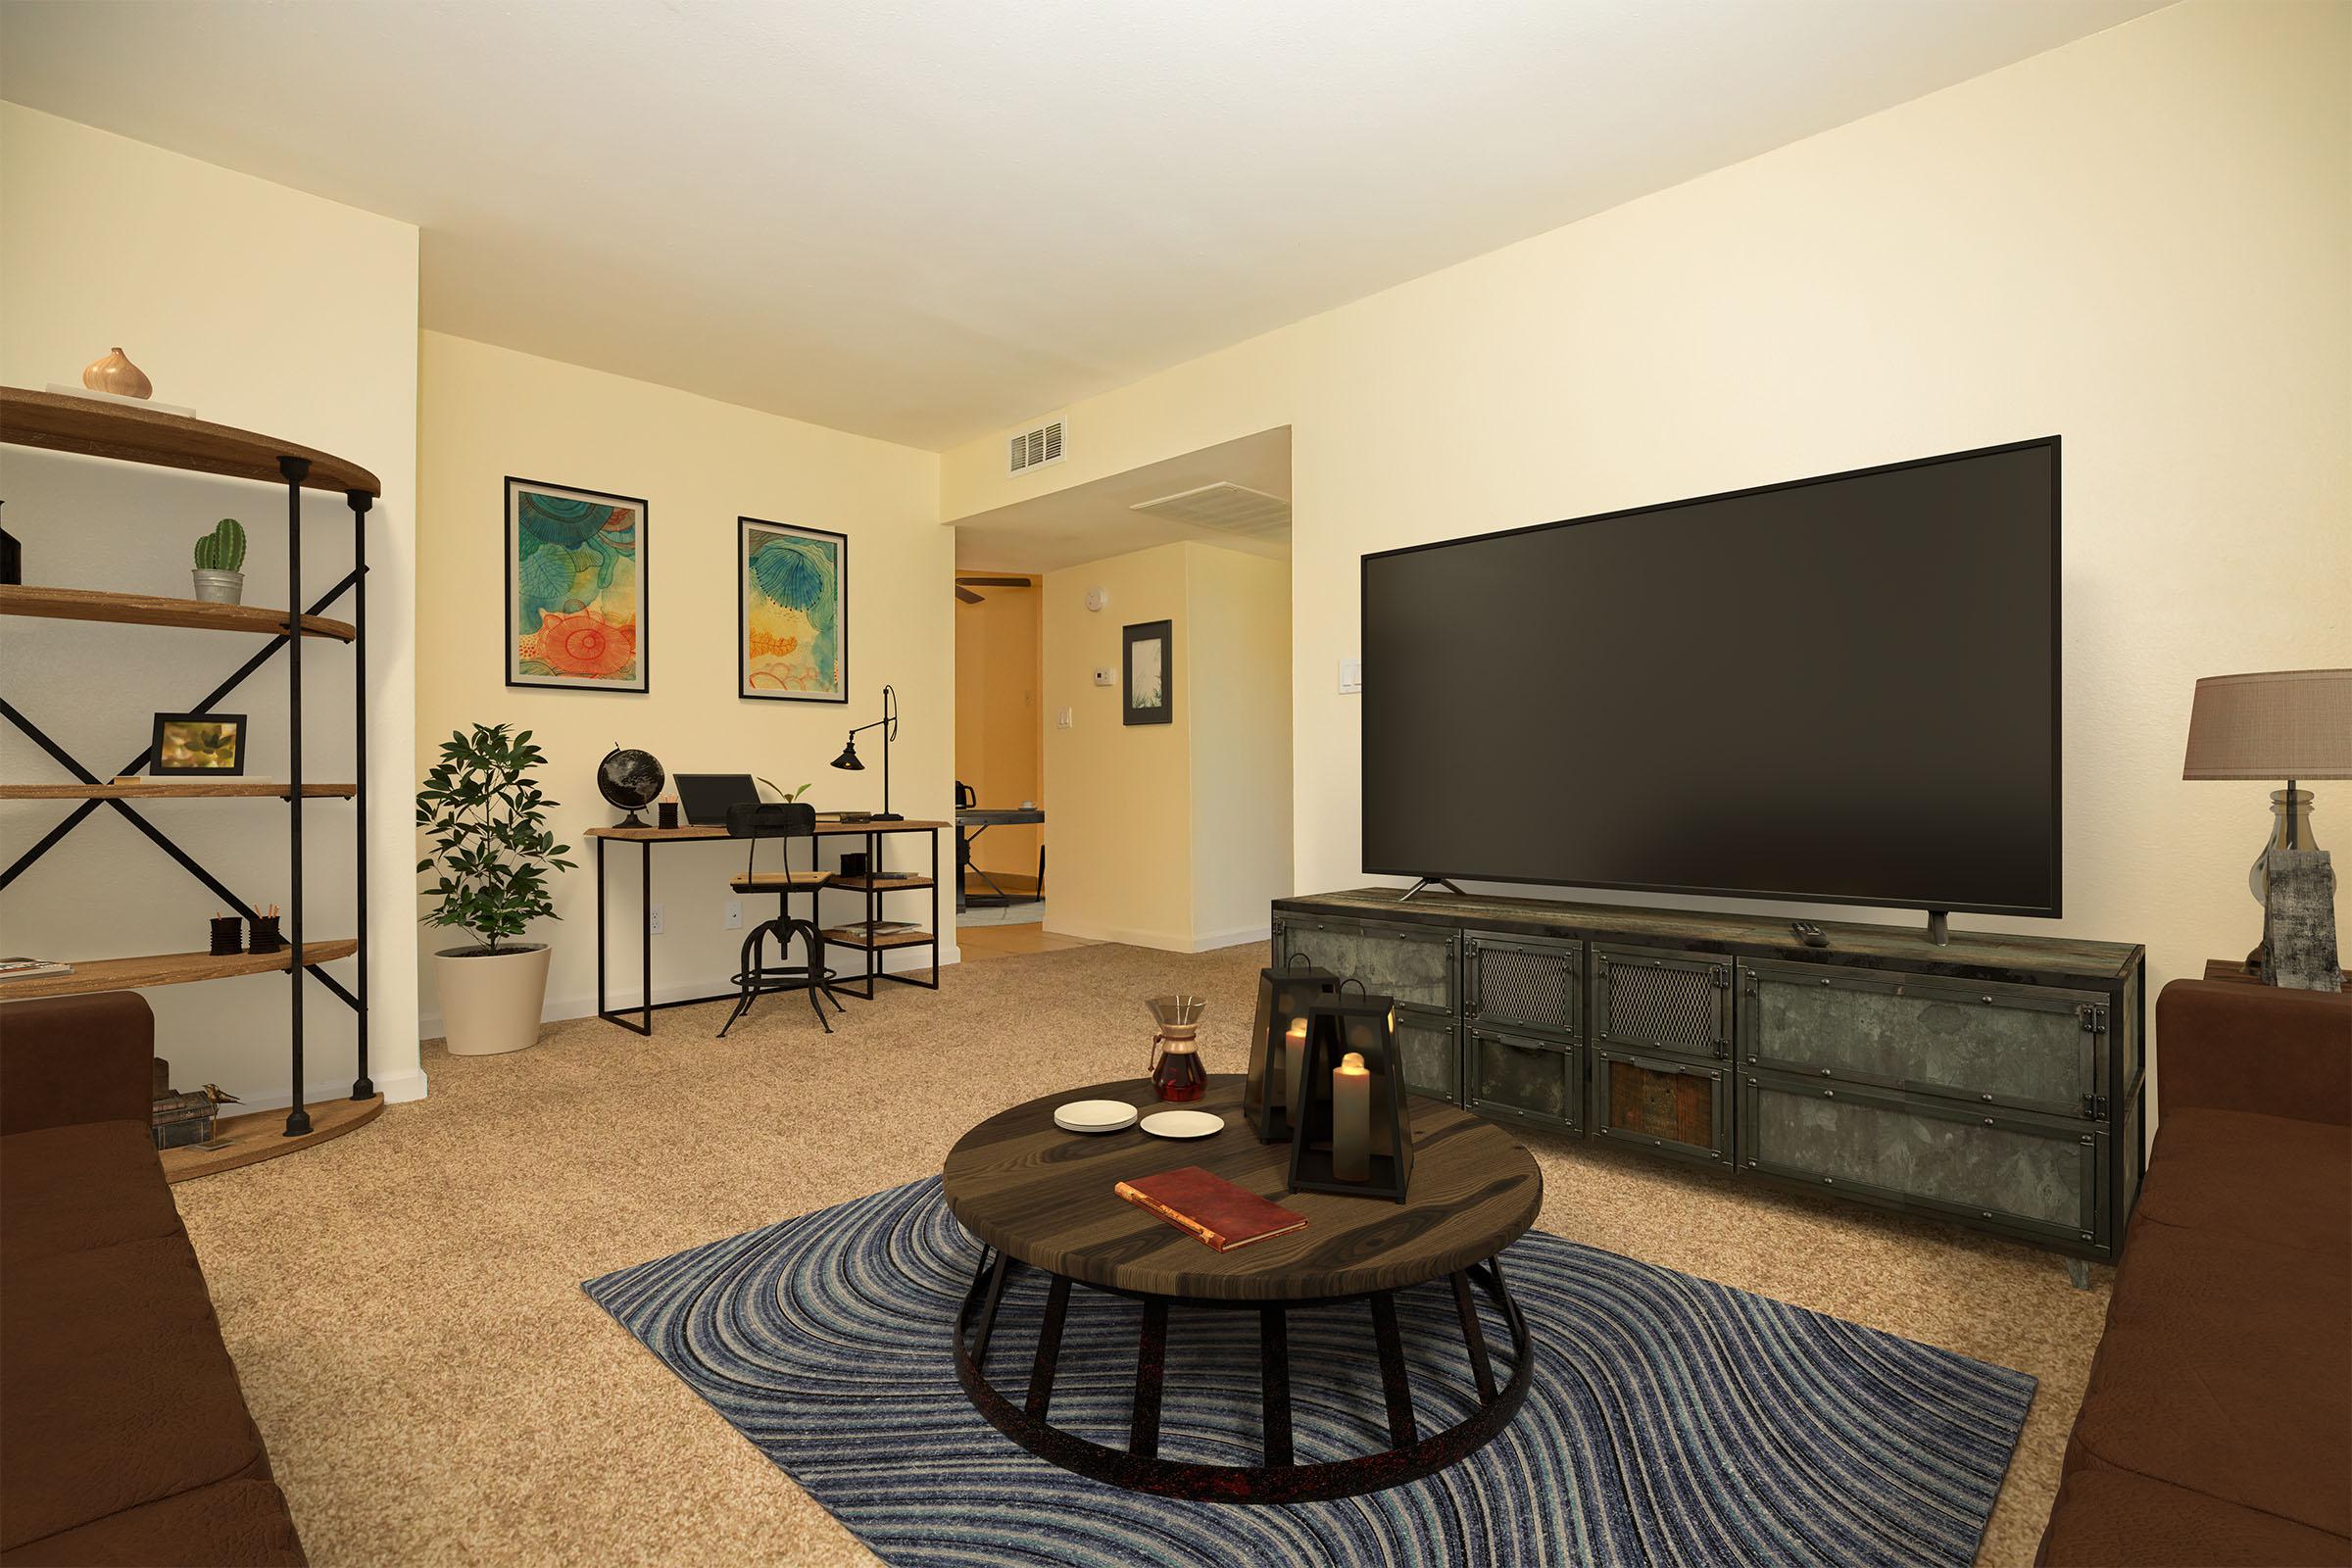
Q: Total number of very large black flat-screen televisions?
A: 1